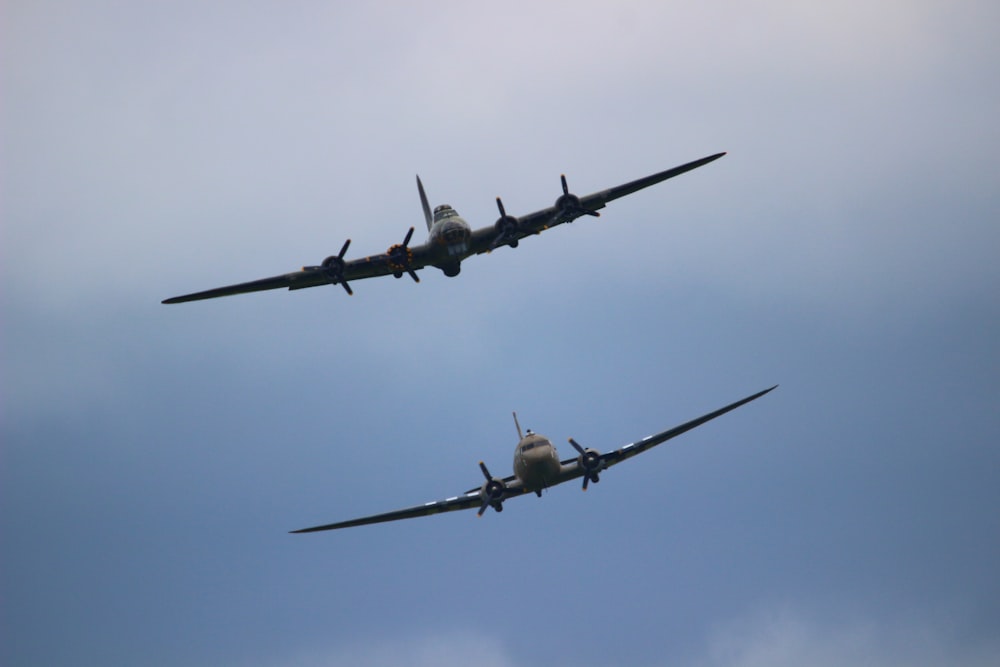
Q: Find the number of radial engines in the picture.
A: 6